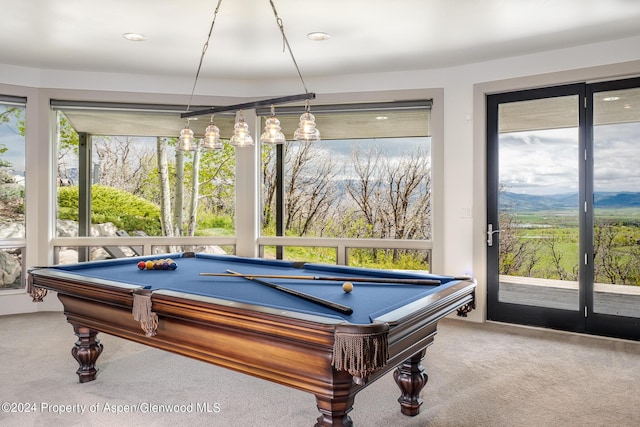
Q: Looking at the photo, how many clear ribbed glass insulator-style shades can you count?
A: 5